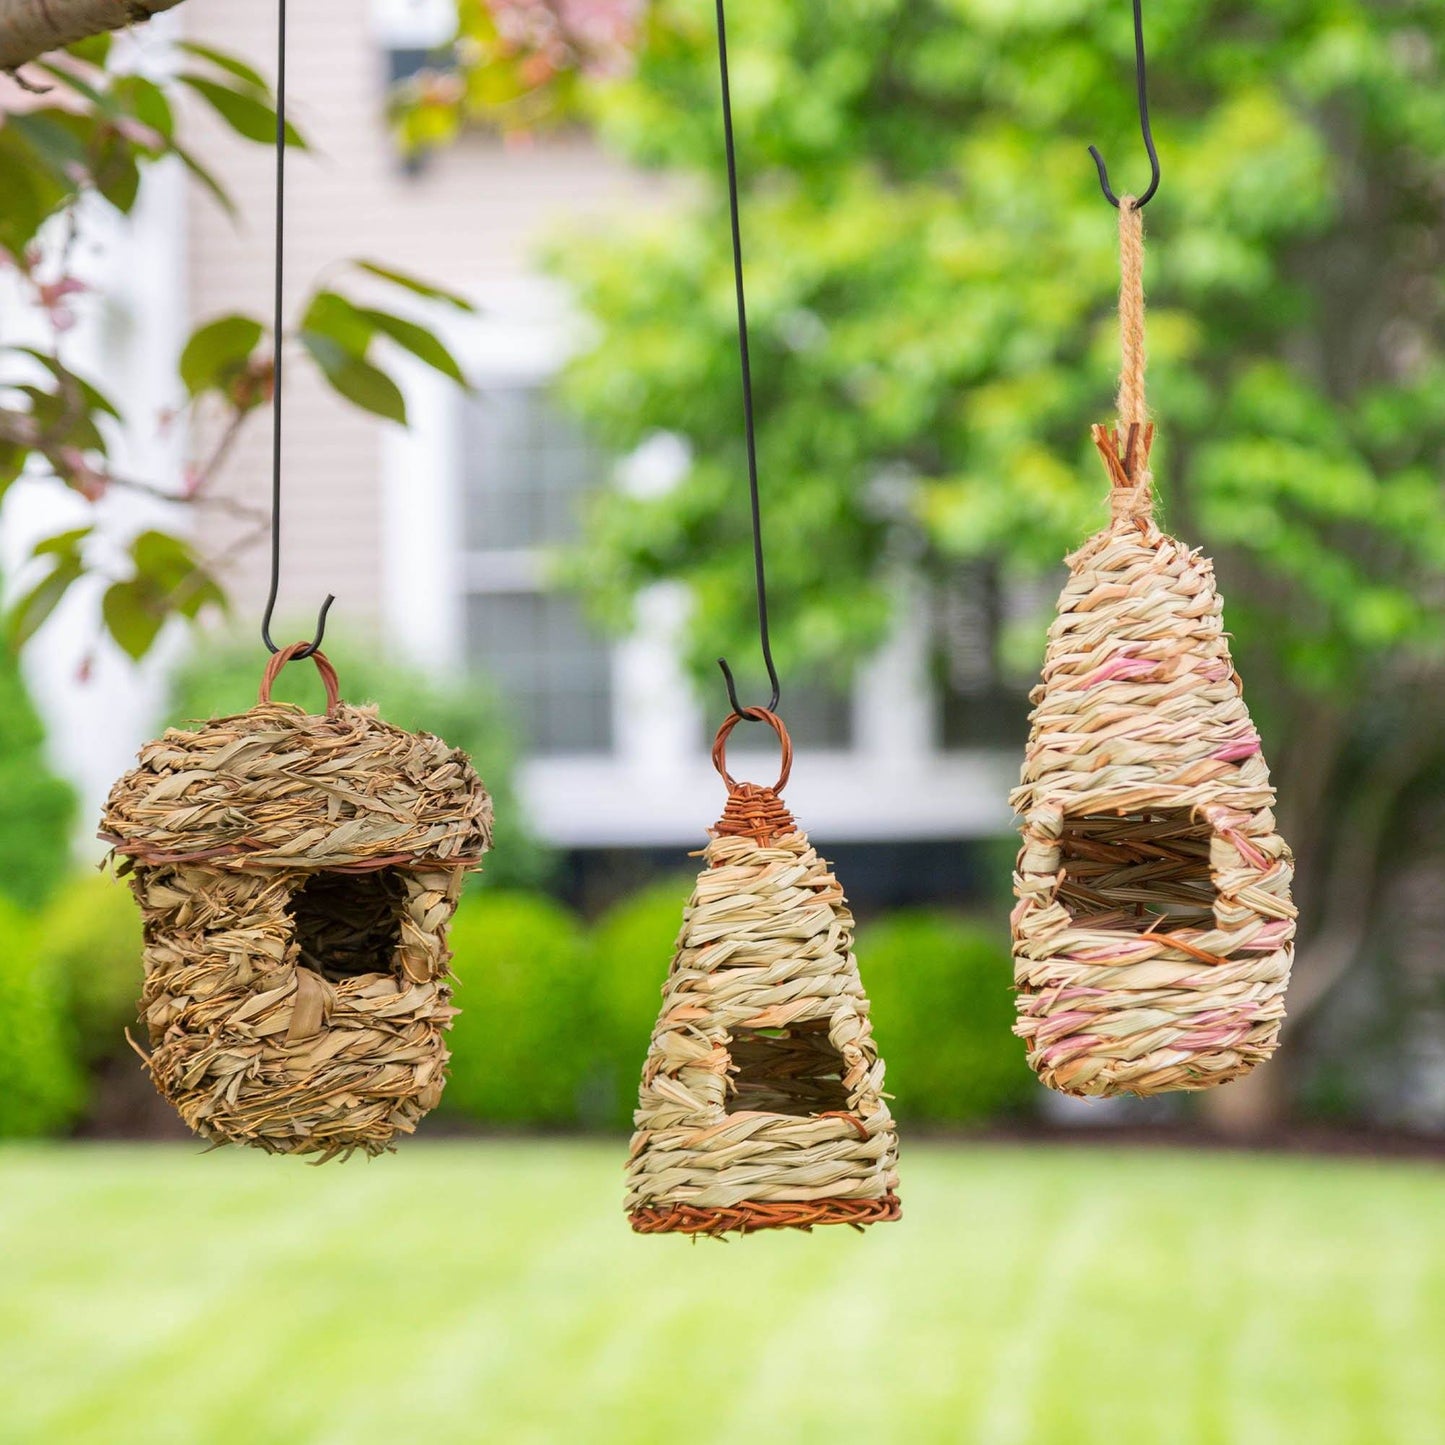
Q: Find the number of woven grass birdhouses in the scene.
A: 3